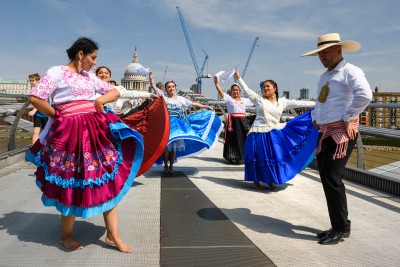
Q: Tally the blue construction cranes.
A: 2